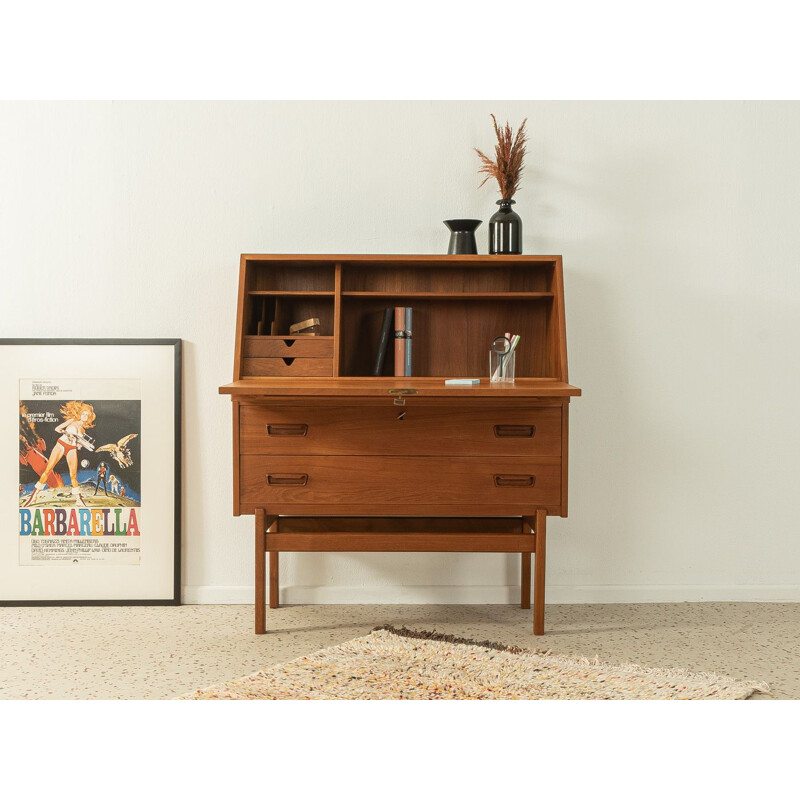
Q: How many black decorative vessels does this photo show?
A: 2